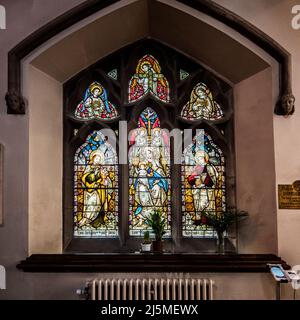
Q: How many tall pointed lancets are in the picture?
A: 3